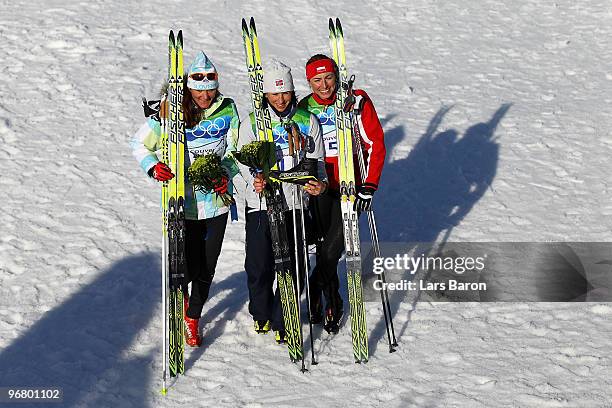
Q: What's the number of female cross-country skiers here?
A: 3